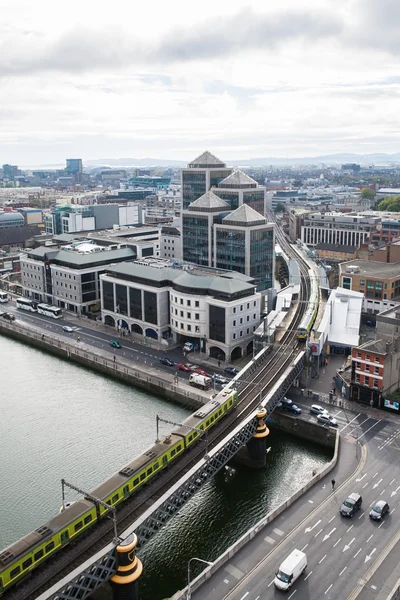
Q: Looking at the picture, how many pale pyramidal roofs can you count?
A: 4